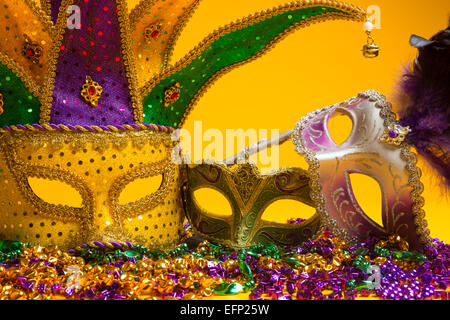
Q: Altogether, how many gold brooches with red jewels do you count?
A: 4